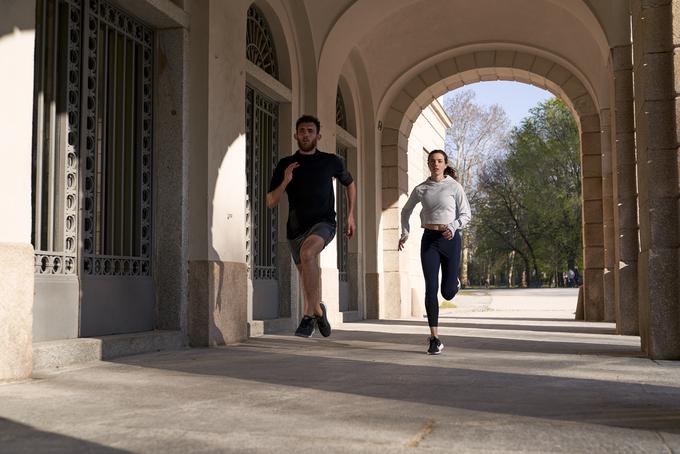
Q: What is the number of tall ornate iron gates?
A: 3